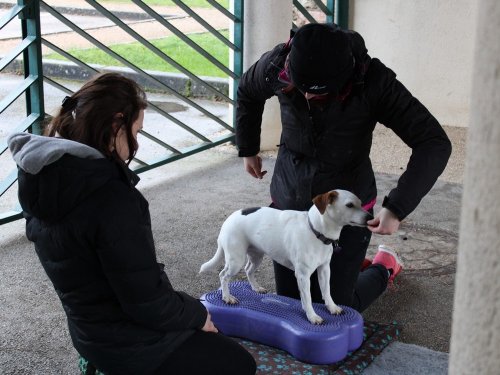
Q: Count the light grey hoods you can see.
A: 1